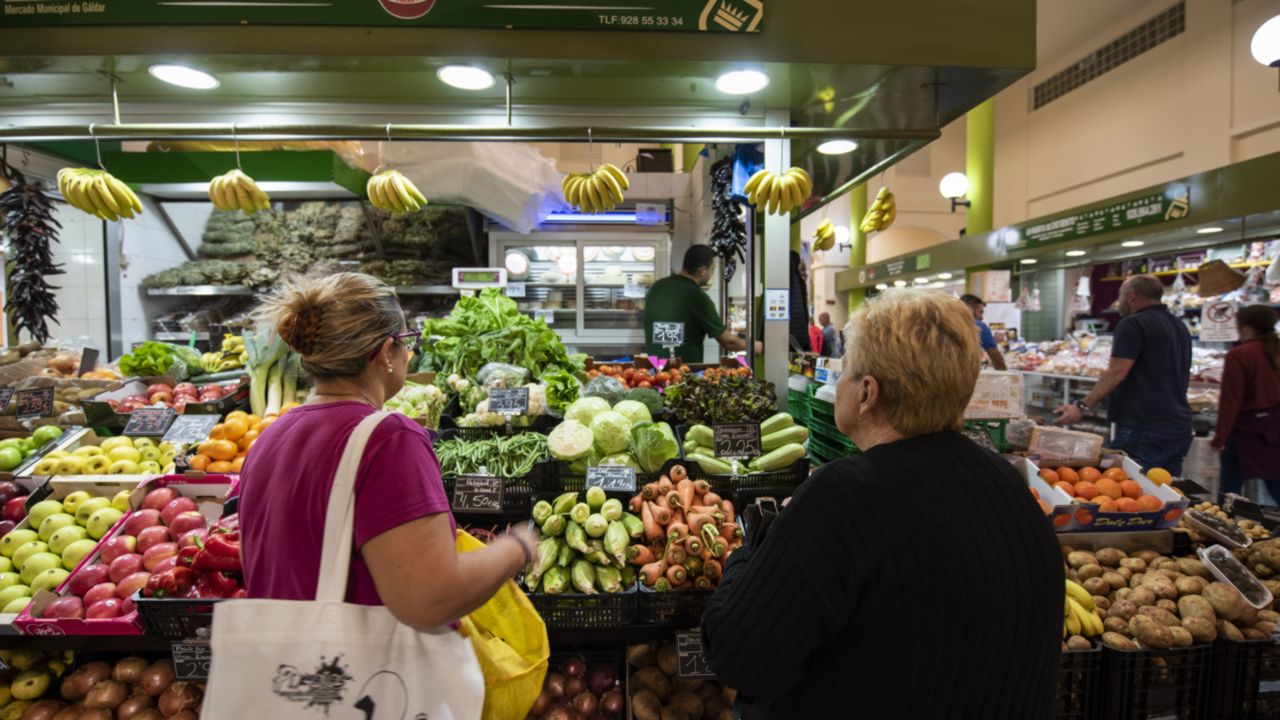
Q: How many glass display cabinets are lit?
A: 1